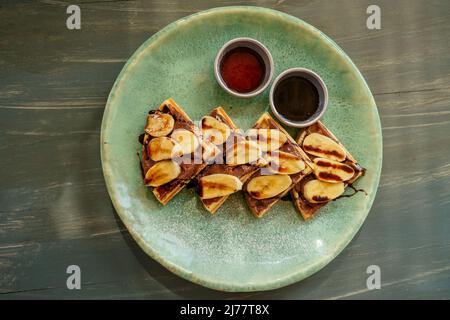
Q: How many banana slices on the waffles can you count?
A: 13